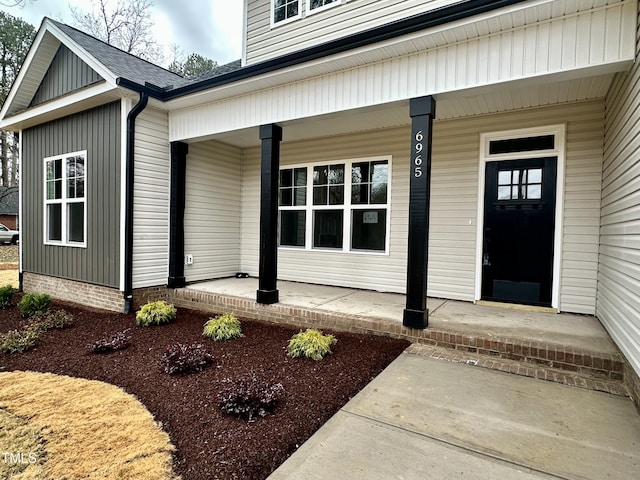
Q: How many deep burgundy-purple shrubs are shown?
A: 3